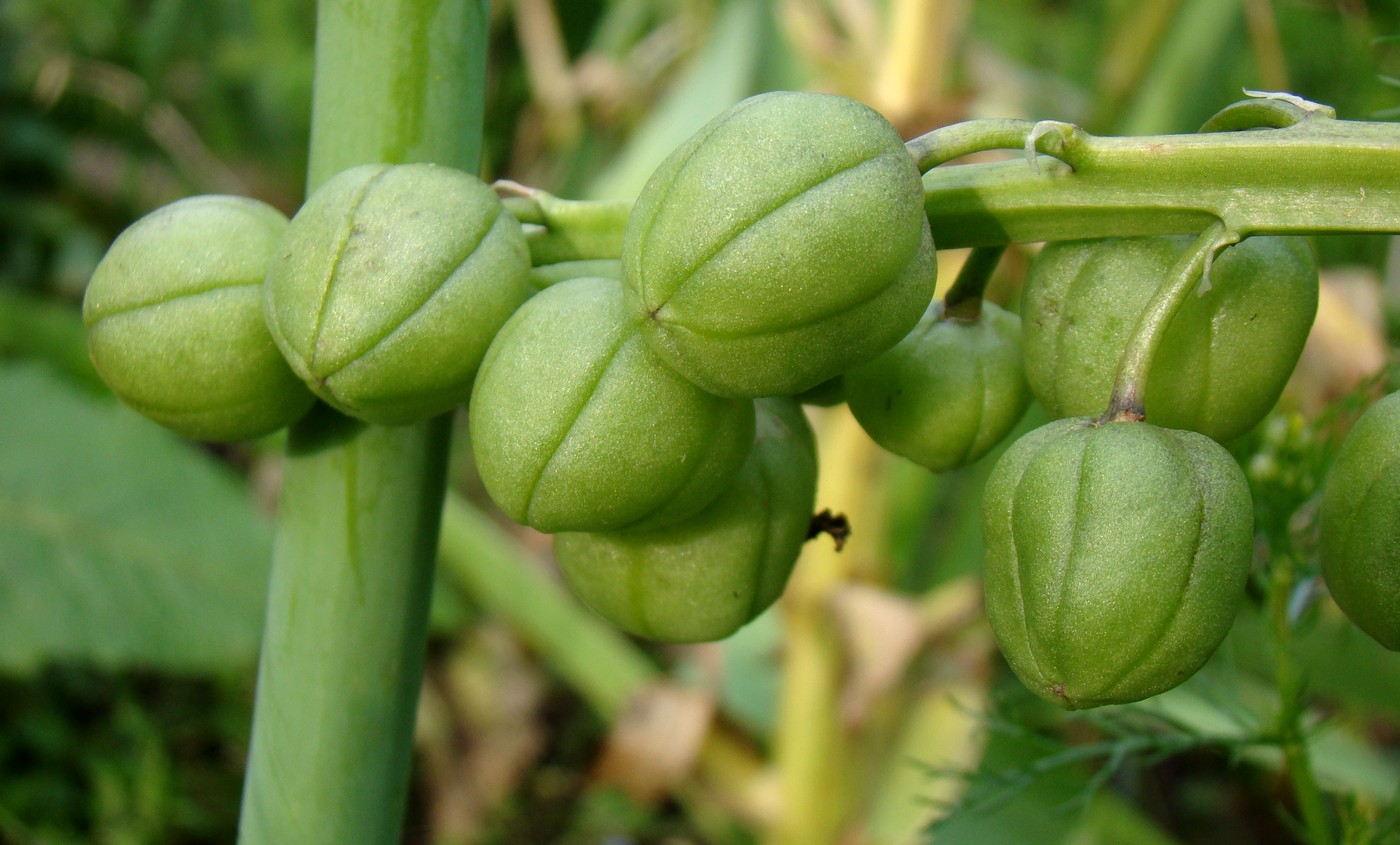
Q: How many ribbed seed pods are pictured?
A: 9